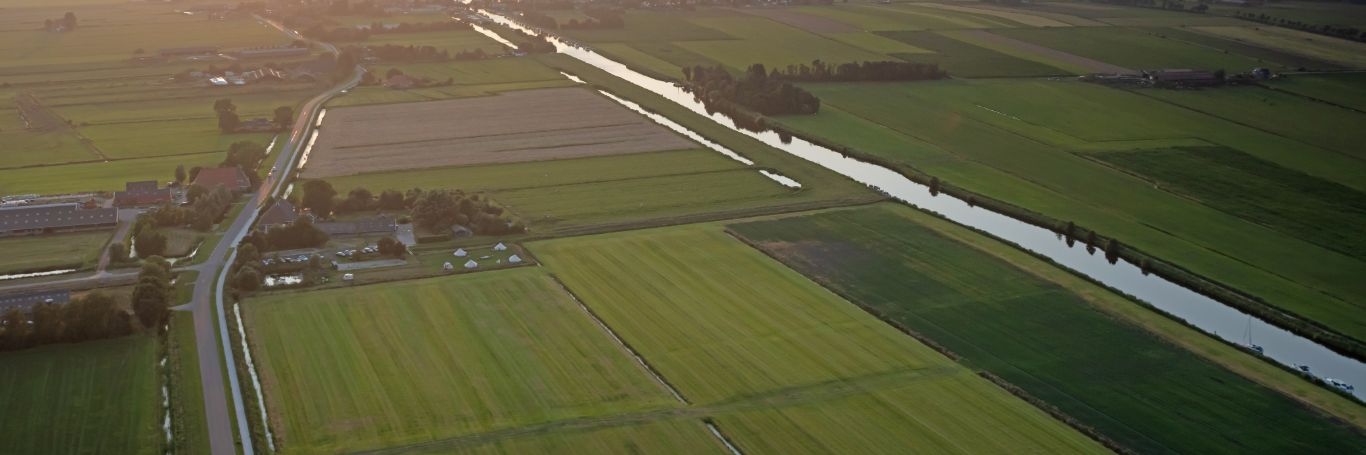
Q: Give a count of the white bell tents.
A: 5